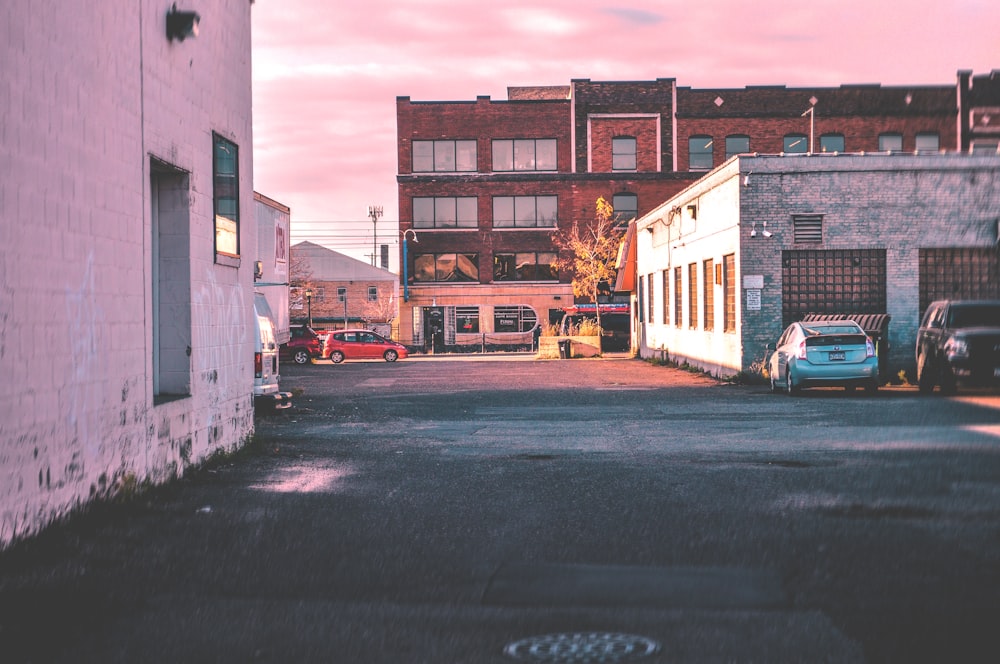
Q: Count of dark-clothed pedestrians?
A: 1